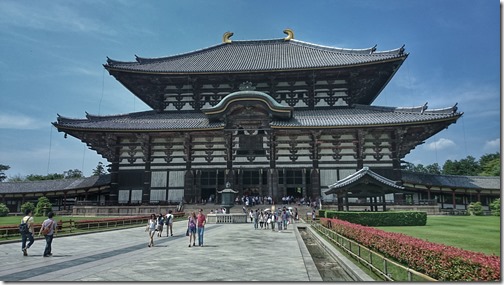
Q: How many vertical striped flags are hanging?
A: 0